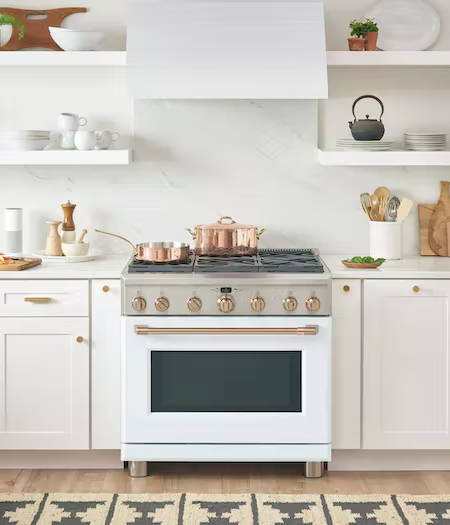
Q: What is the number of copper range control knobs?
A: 7